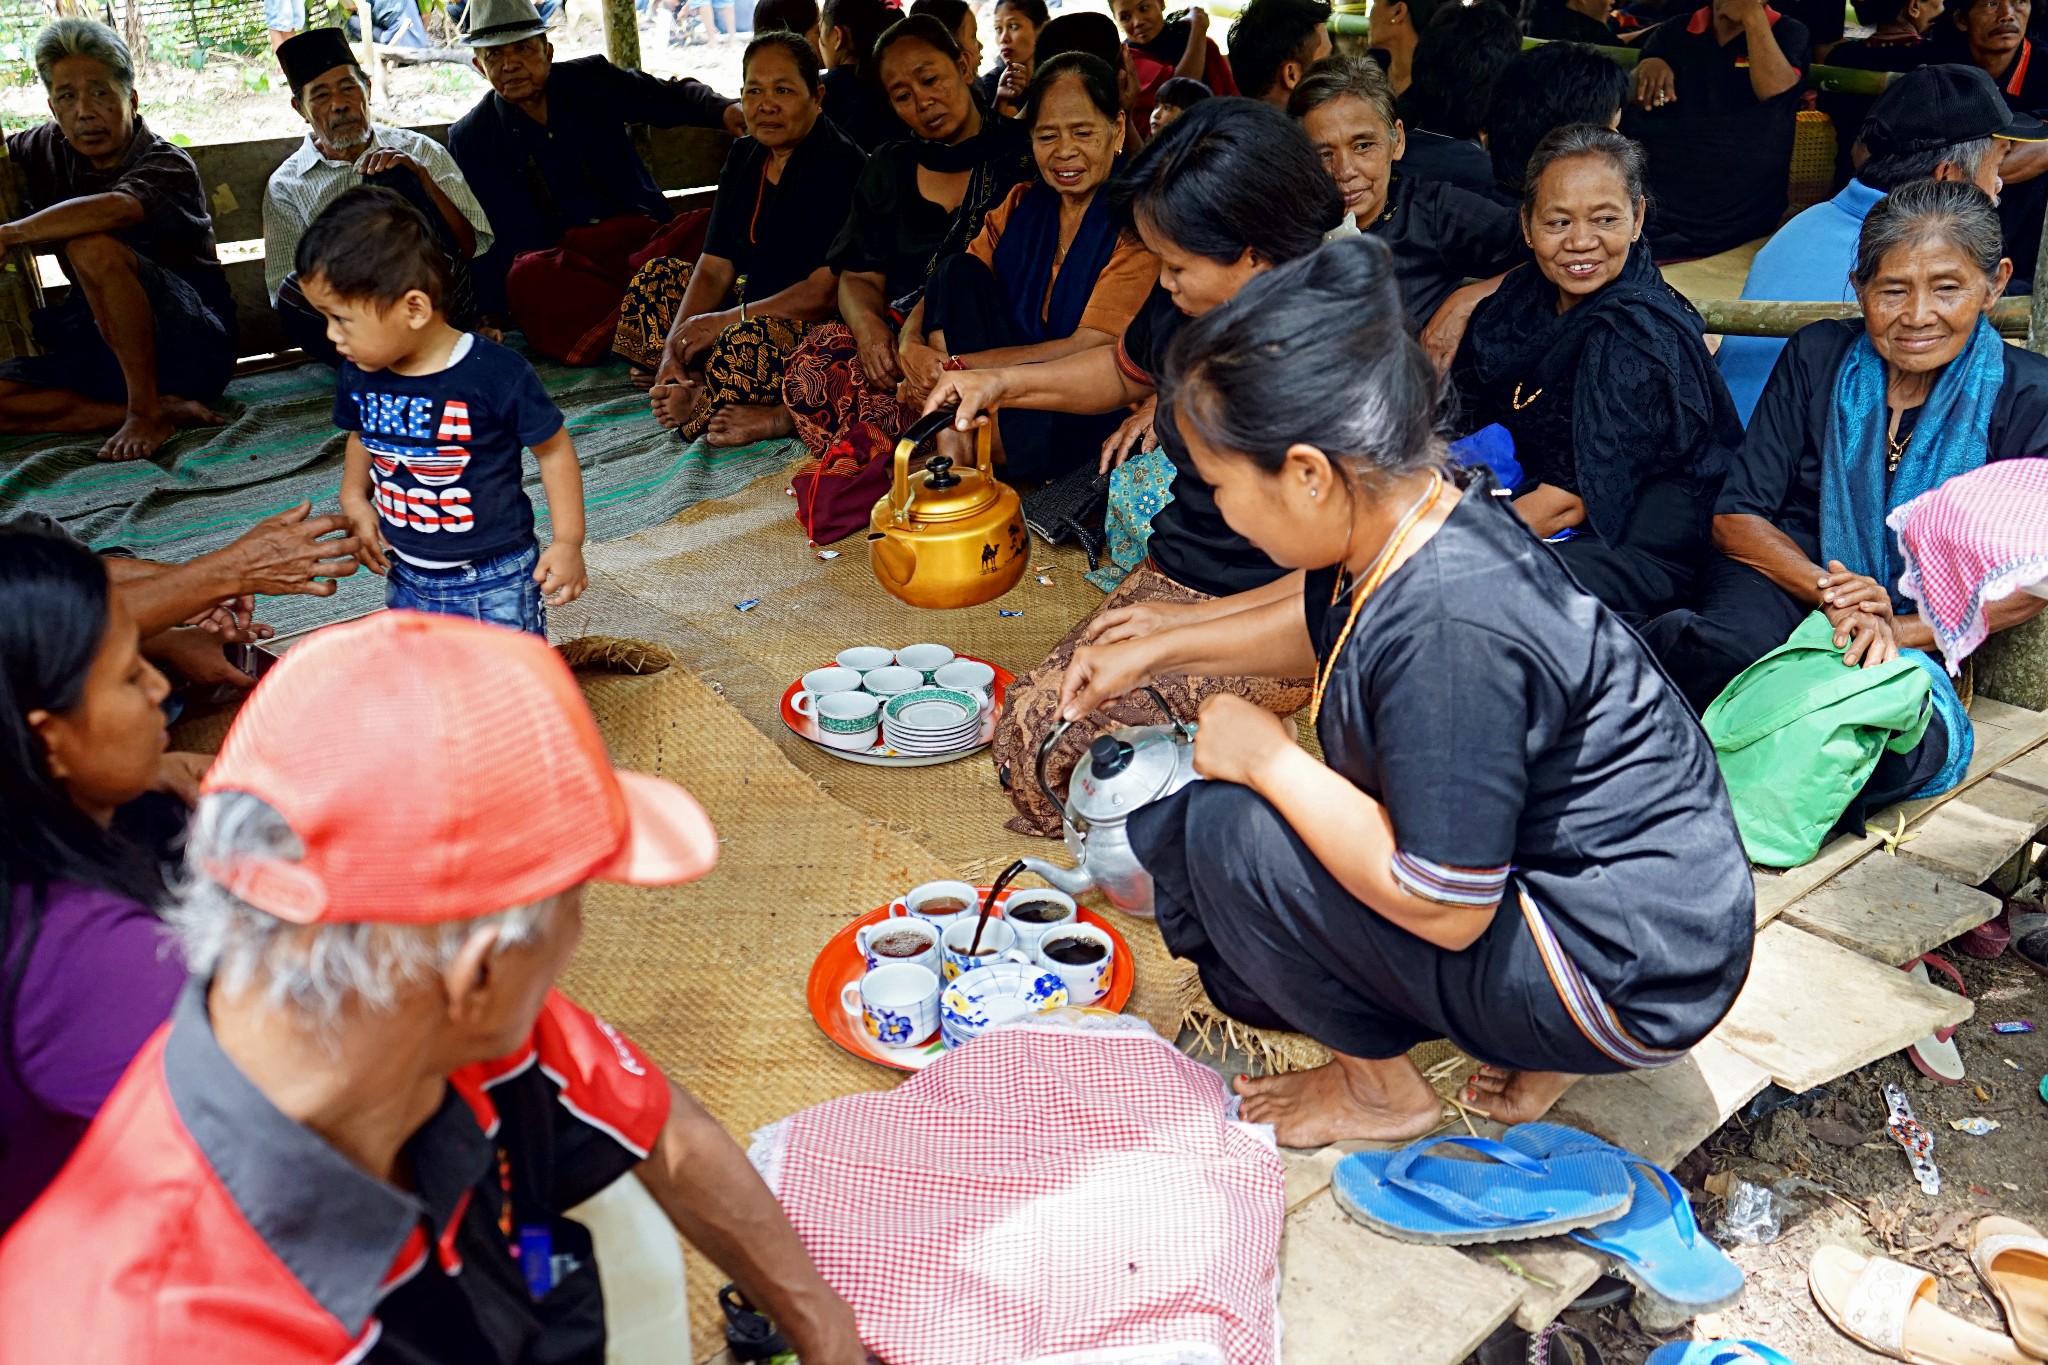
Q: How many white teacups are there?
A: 12